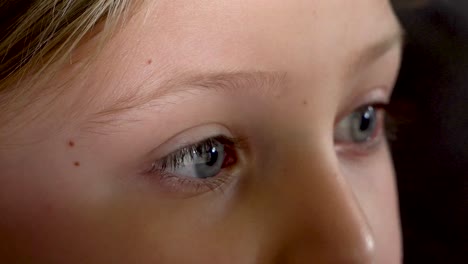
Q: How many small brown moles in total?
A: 4